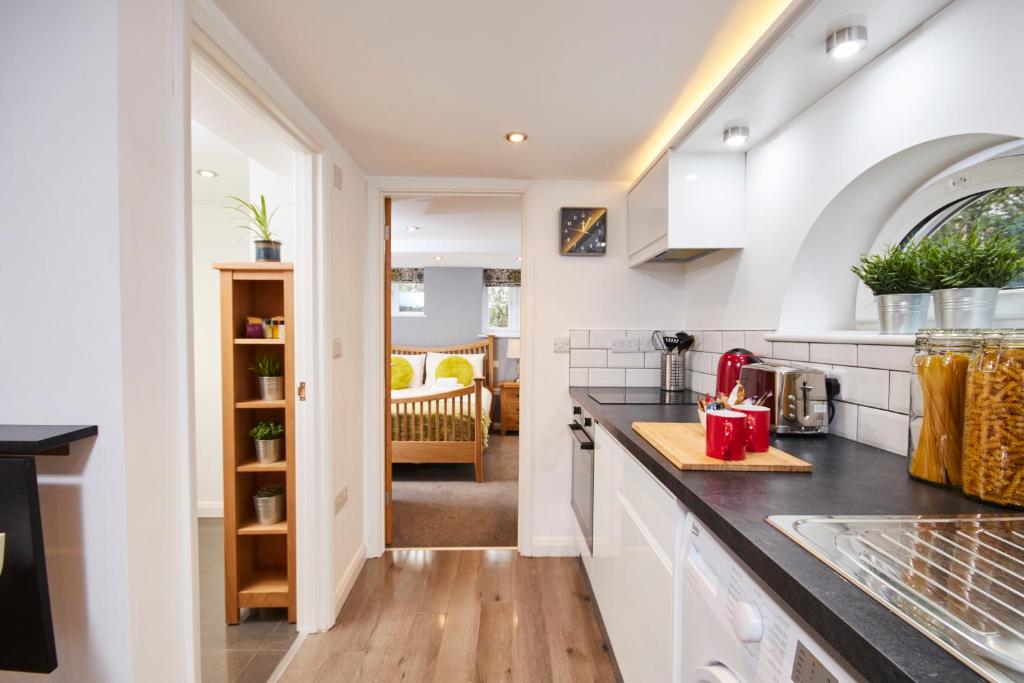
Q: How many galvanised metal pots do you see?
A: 5